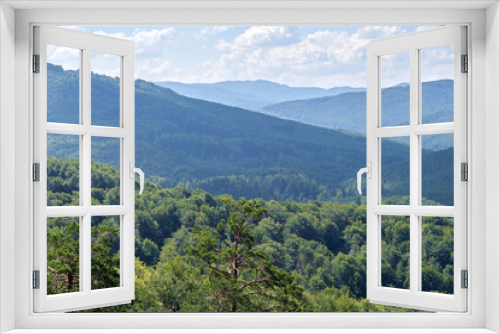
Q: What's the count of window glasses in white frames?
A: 12